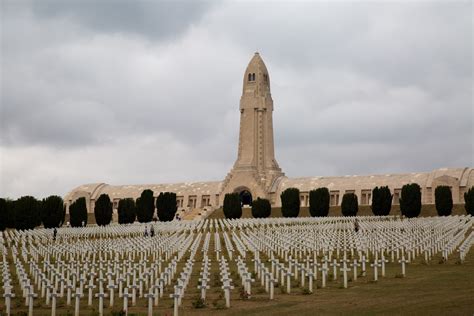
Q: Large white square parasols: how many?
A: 0